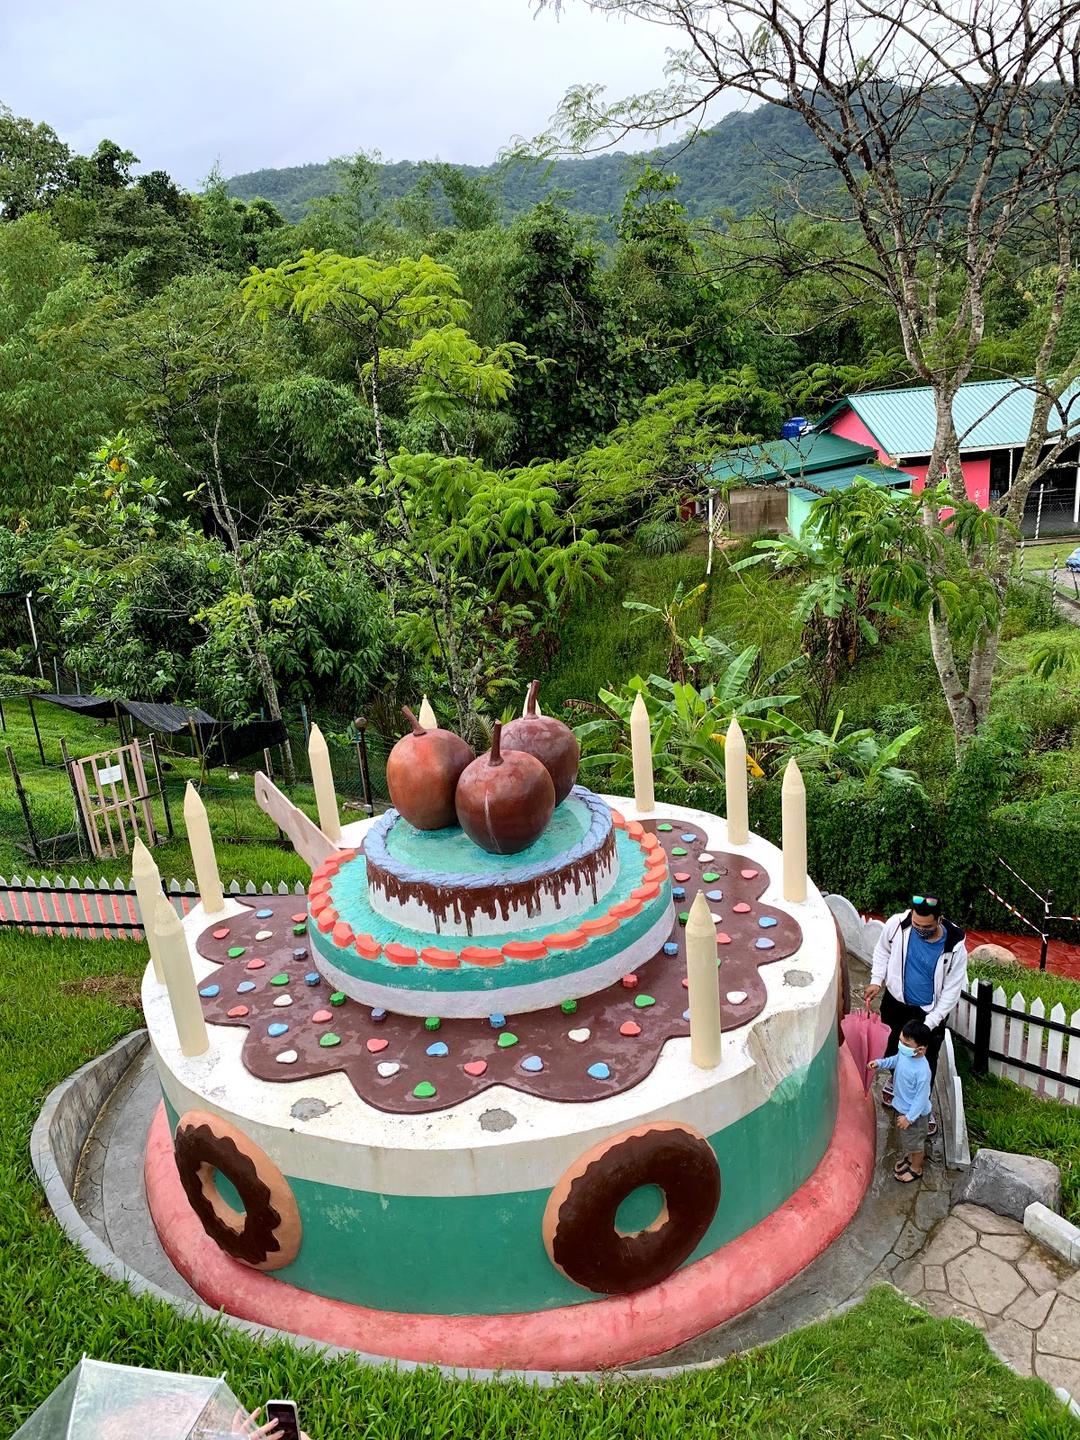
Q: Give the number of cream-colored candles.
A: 10